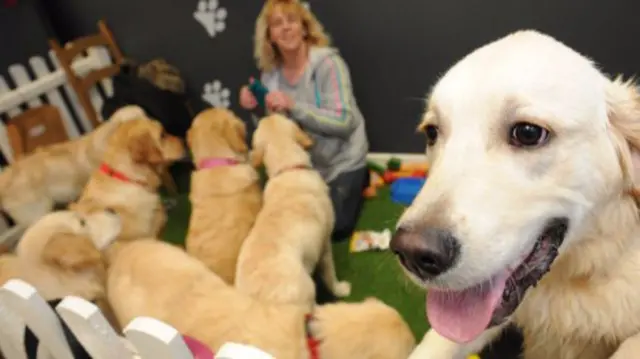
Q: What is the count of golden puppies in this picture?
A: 7